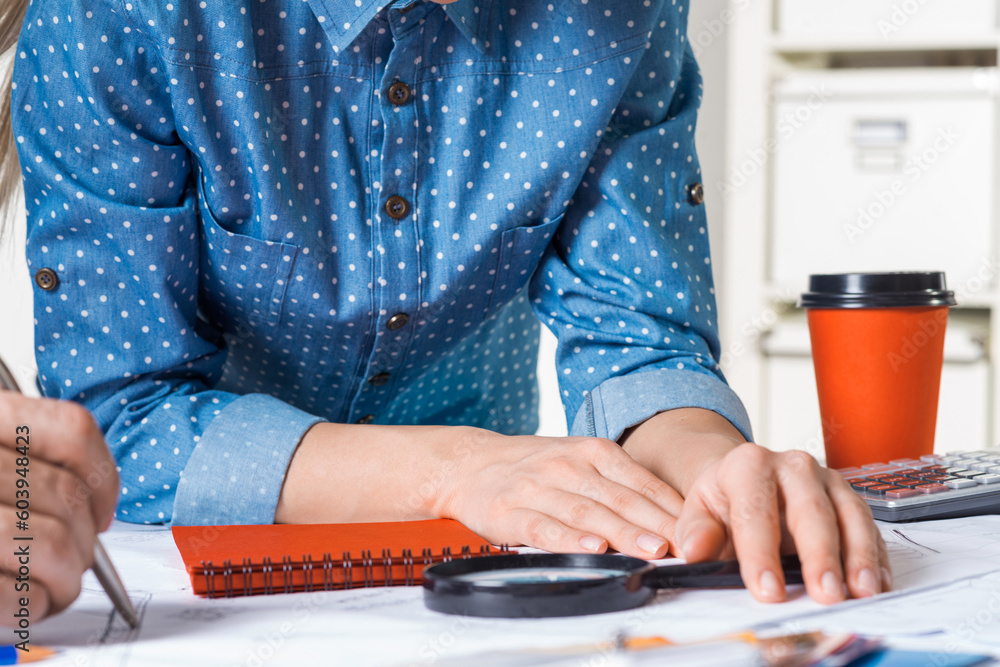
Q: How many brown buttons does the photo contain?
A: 7